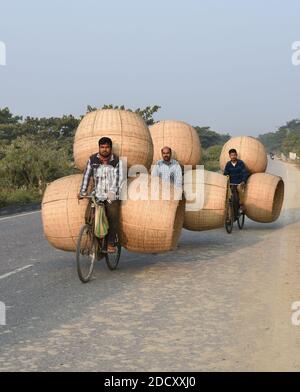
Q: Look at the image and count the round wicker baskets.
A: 7